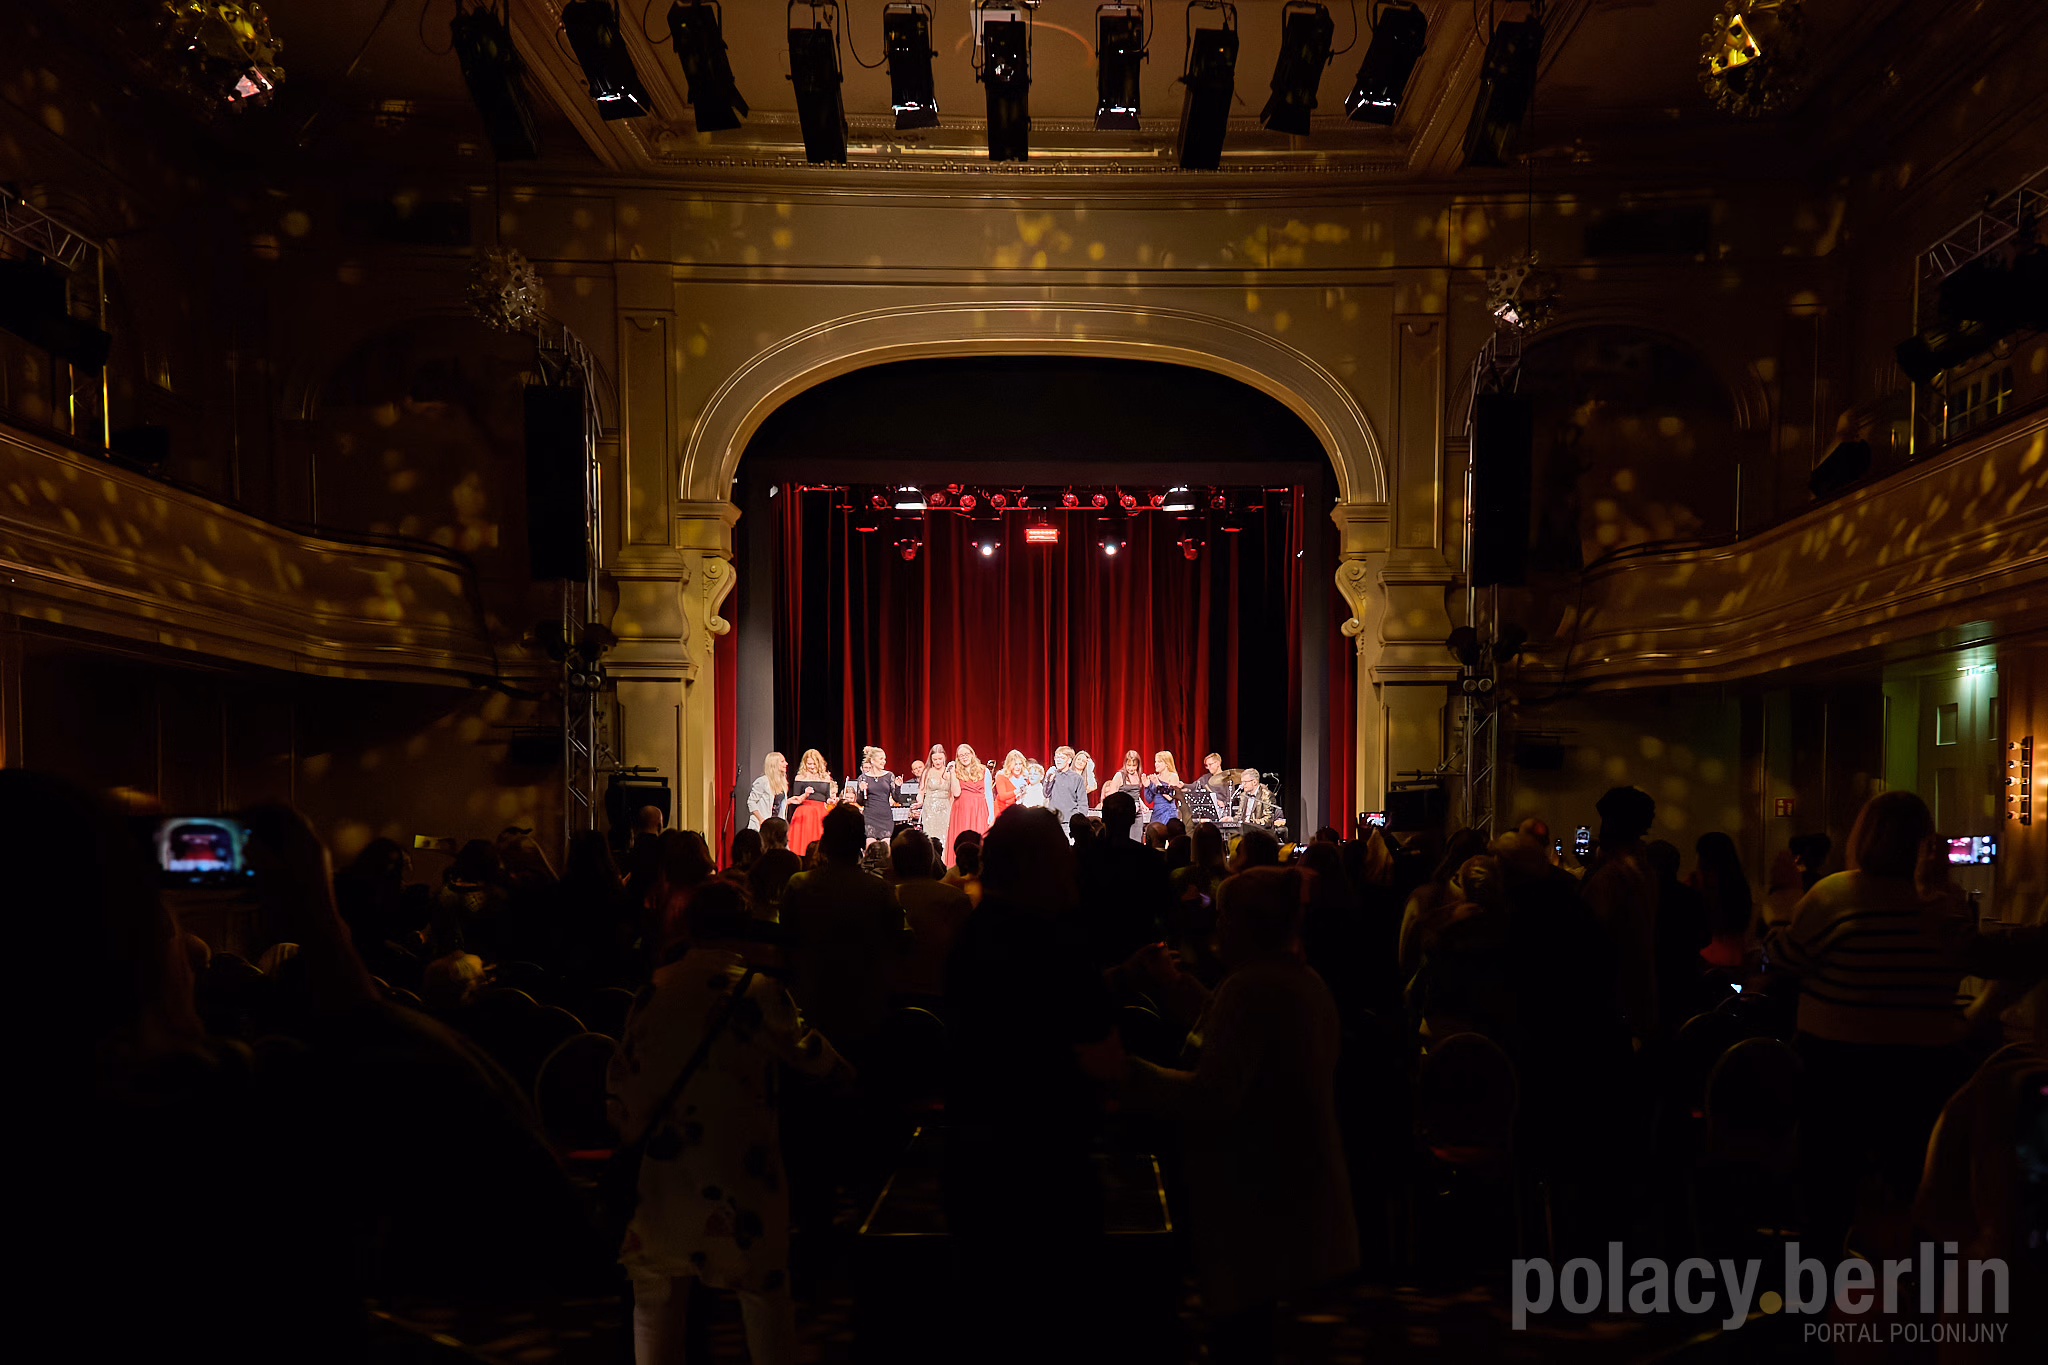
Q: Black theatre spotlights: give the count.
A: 11